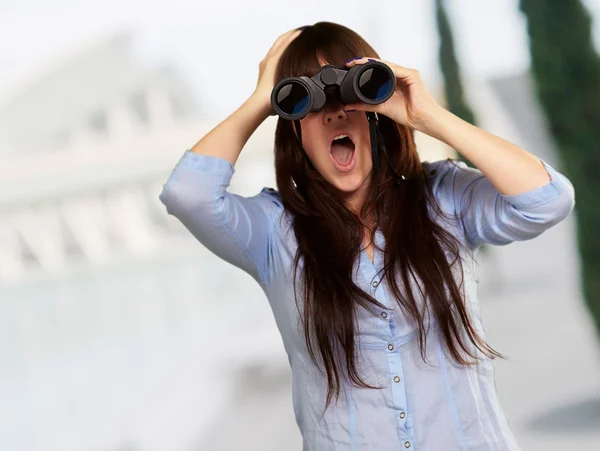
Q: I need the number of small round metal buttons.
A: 6